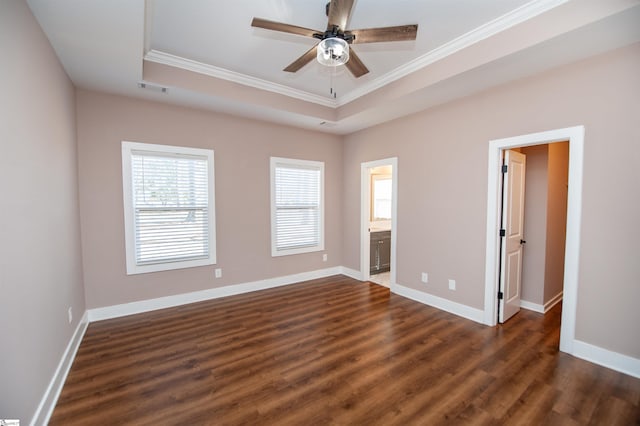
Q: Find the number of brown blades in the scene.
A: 5